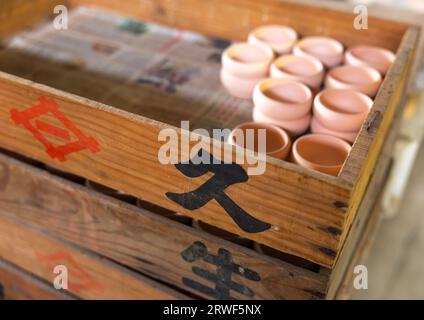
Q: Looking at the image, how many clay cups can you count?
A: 13